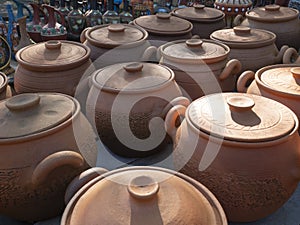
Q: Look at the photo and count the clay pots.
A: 13